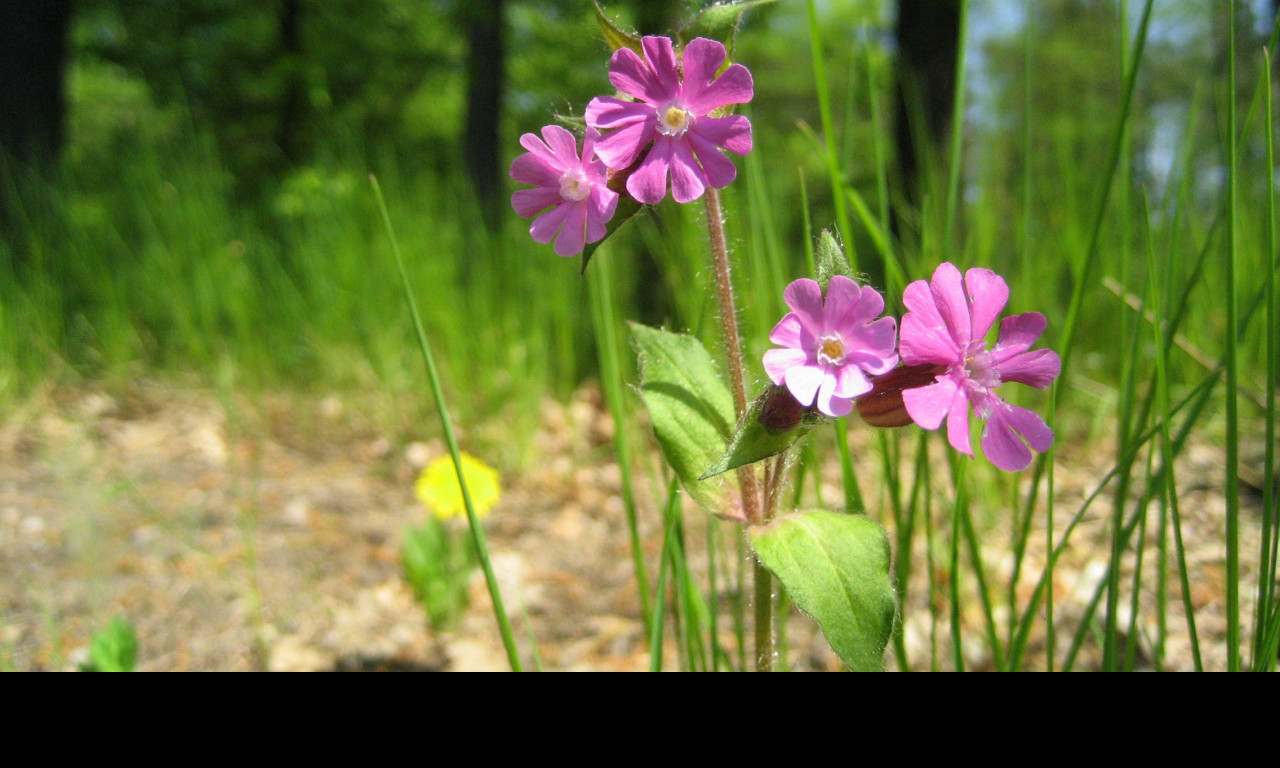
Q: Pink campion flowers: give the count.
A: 4